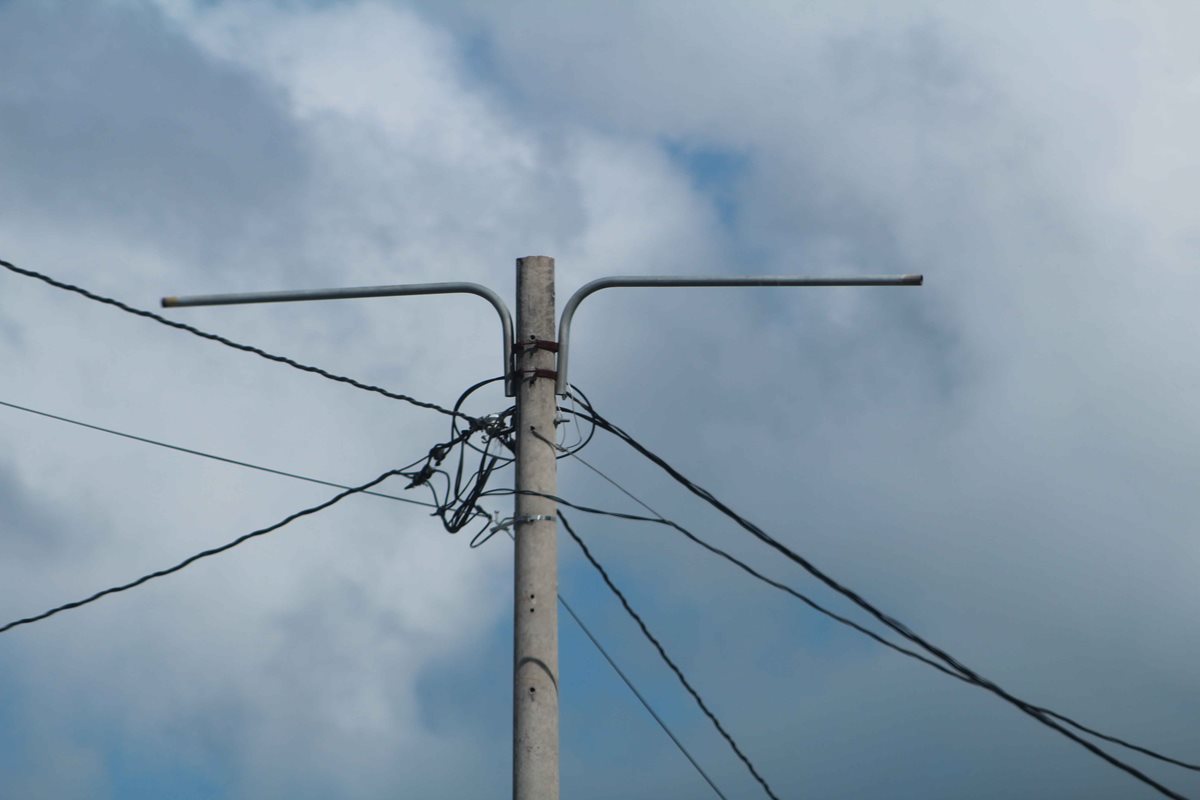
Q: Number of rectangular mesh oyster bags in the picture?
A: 0